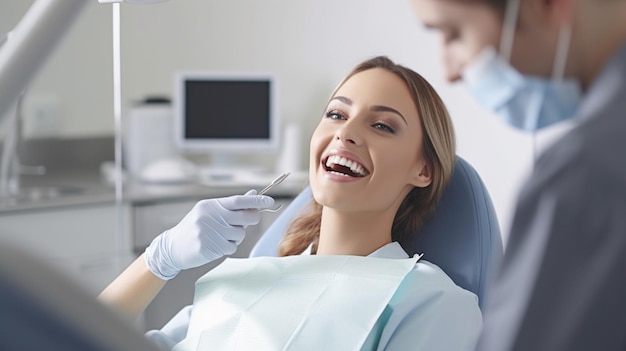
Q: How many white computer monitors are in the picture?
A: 1